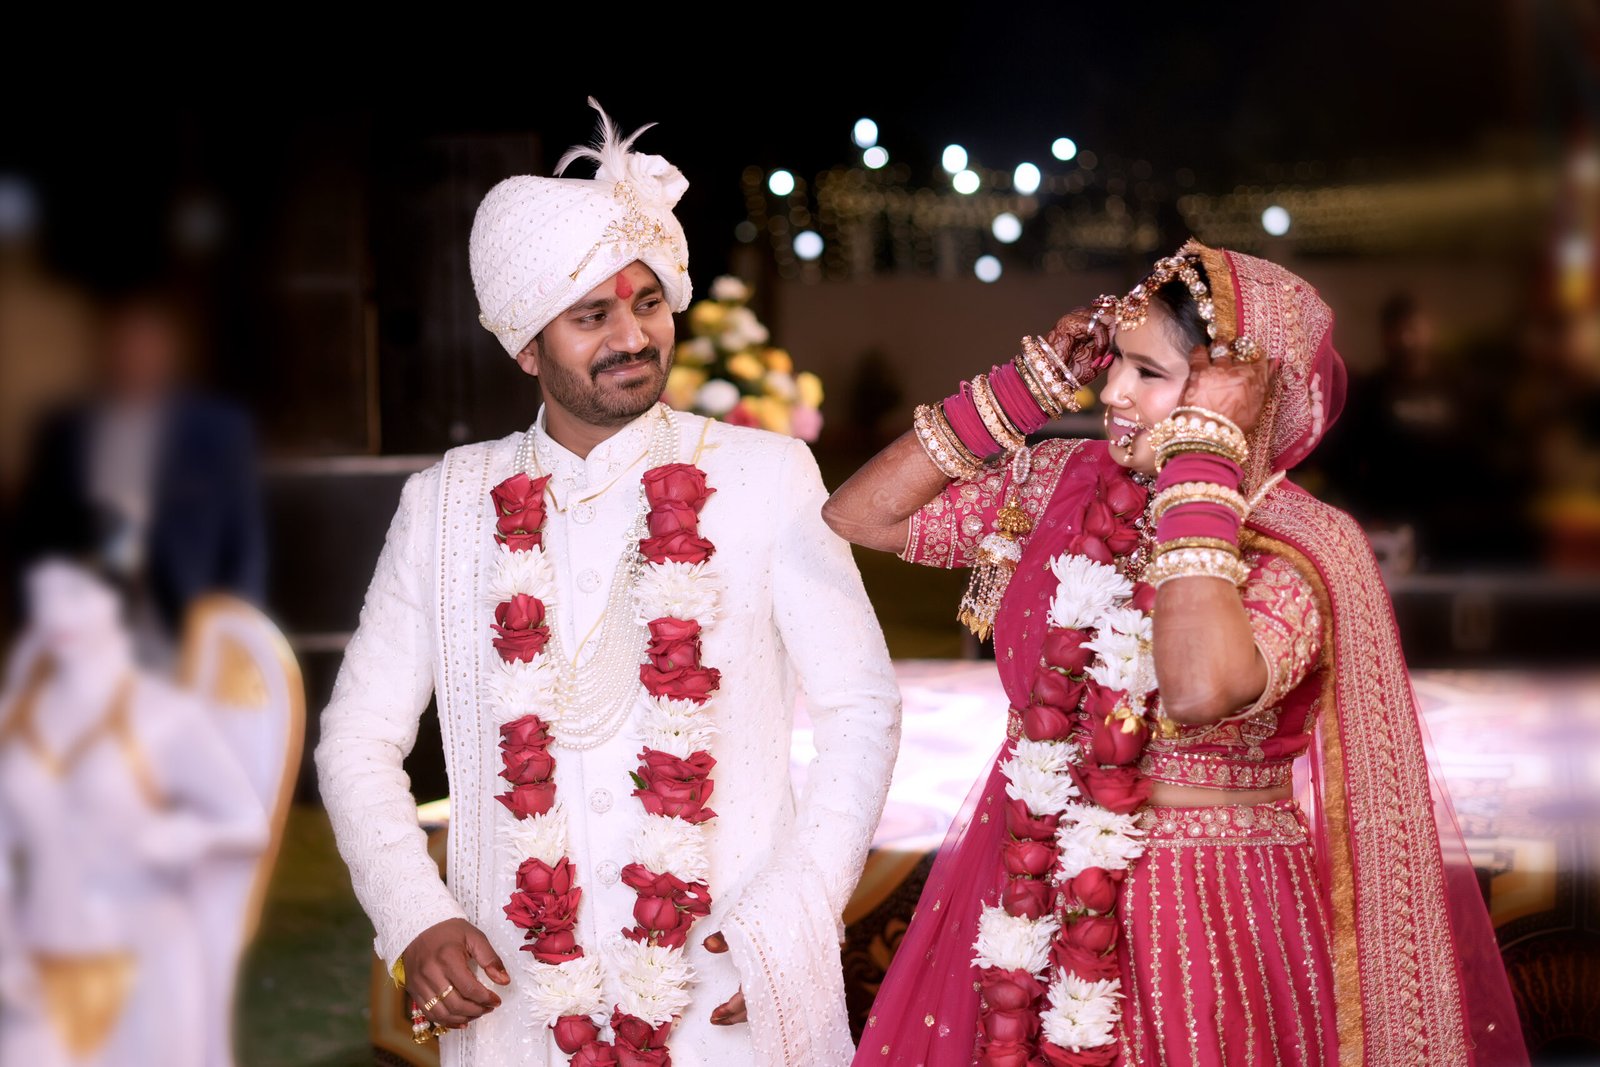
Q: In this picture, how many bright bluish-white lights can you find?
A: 11